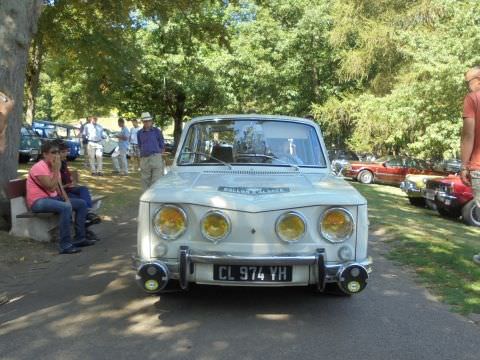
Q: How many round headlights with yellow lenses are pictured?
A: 4